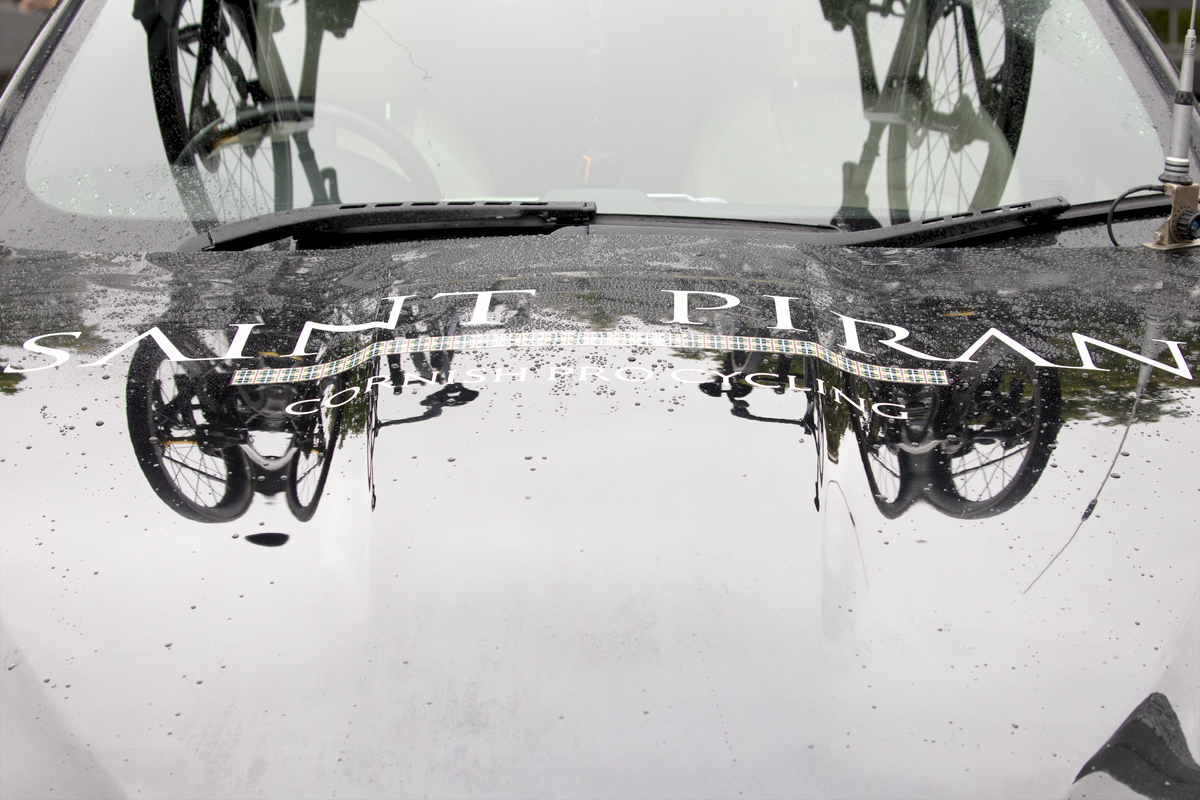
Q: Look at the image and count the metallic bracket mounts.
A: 1